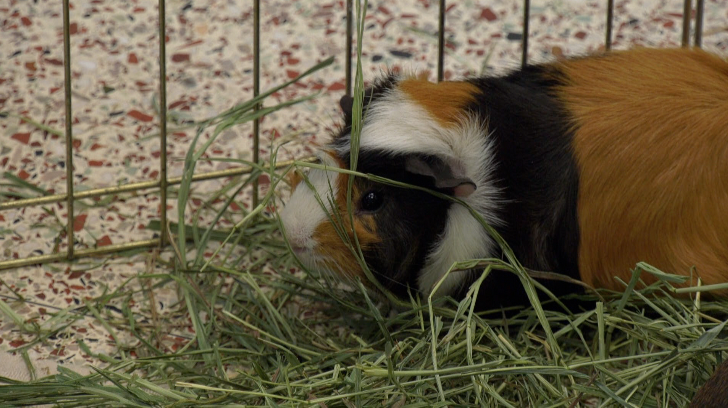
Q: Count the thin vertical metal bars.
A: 9